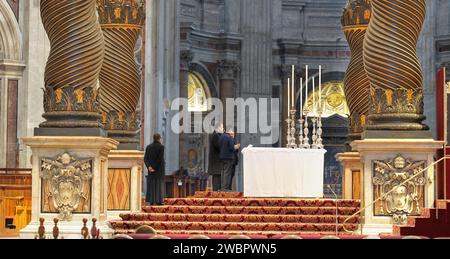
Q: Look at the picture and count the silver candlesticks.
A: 6